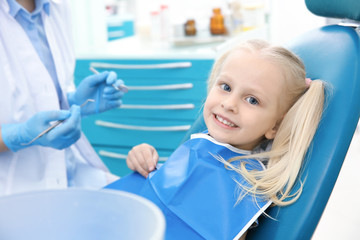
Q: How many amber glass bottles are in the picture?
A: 2